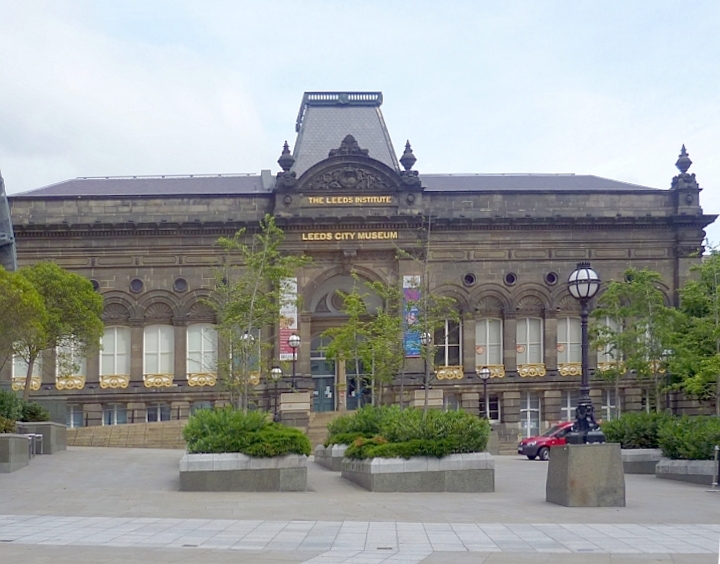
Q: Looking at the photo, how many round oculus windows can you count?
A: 8